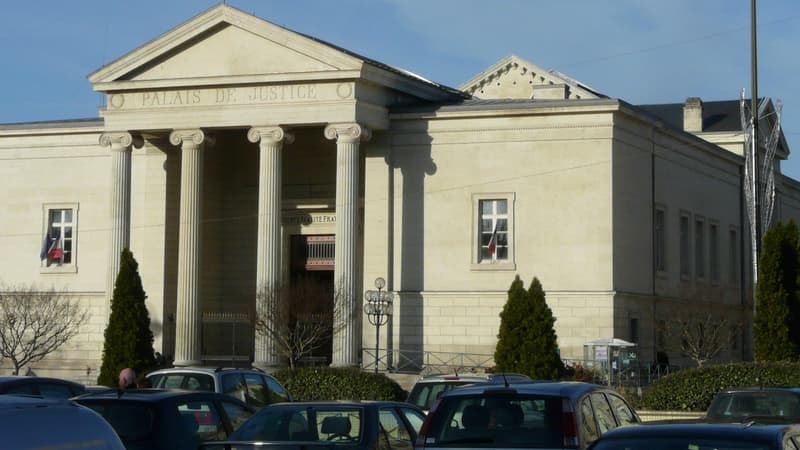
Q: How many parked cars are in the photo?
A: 9